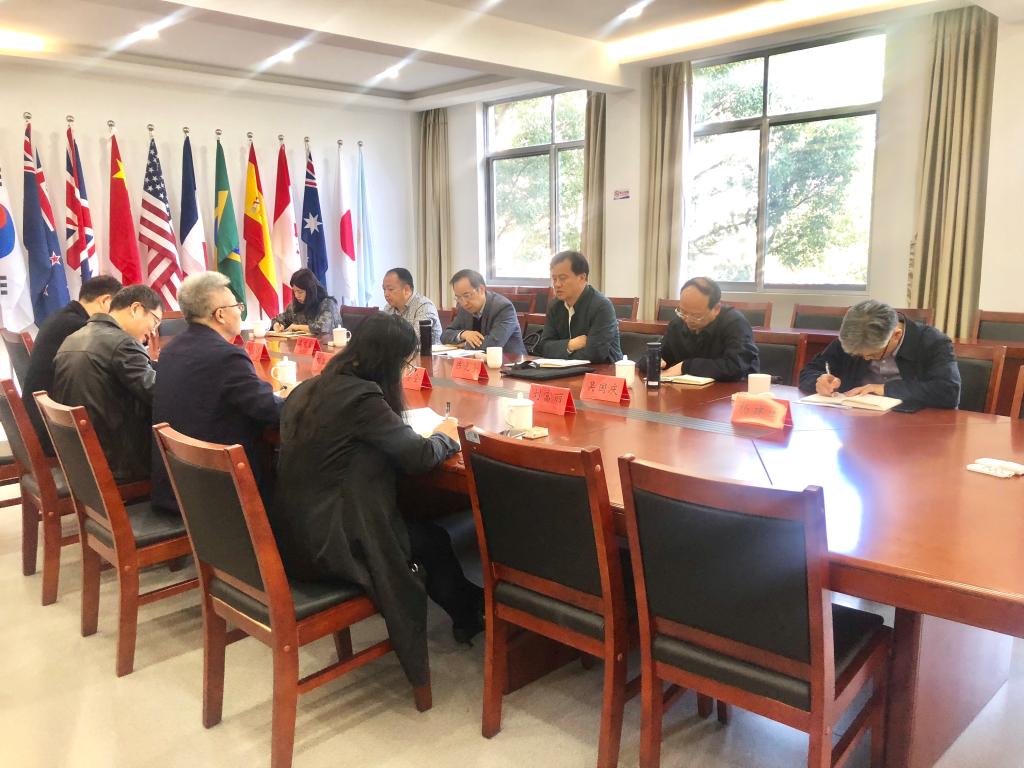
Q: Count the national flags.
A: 12